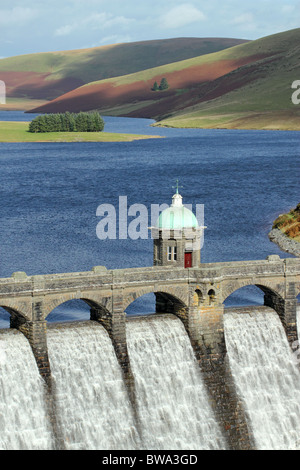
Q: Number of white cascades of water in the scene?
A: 4